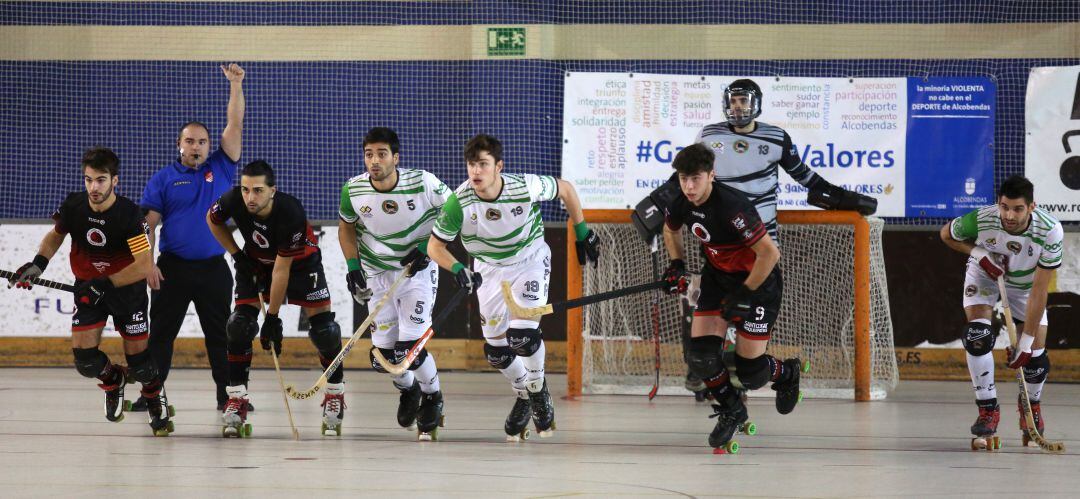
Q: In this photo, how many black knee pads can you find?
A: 12